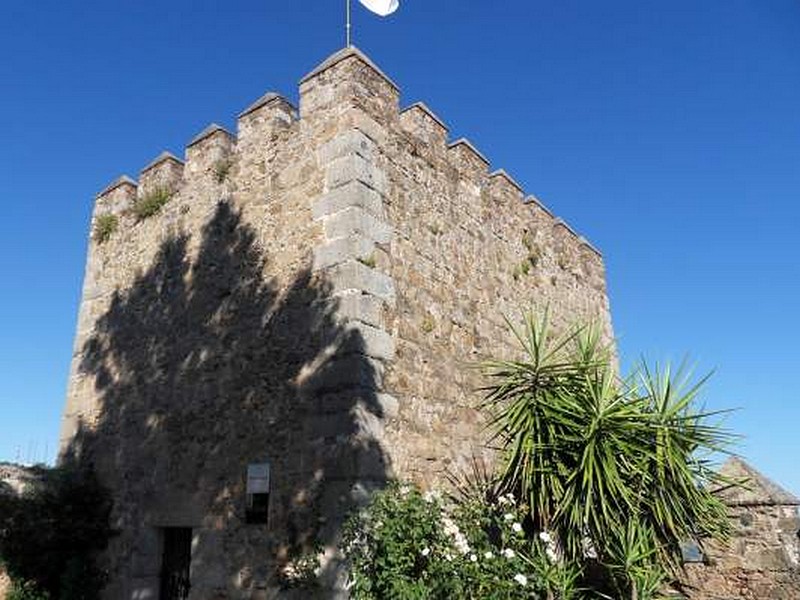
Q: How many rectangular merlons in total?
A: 11